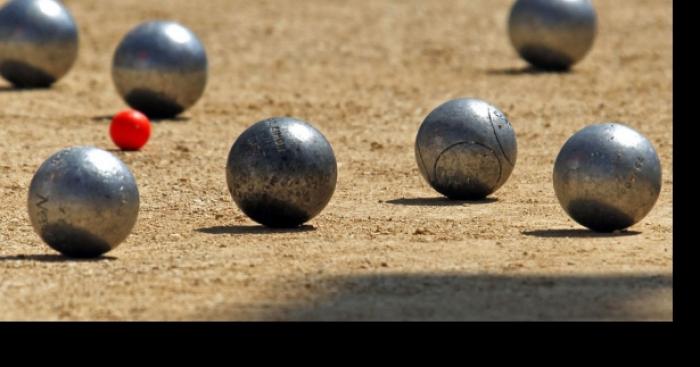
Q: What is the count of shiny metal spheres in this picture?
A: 7